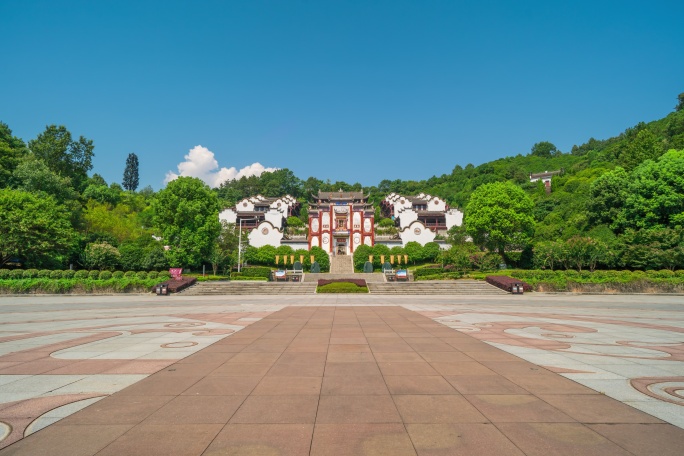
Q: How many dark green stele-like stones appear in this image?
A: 4